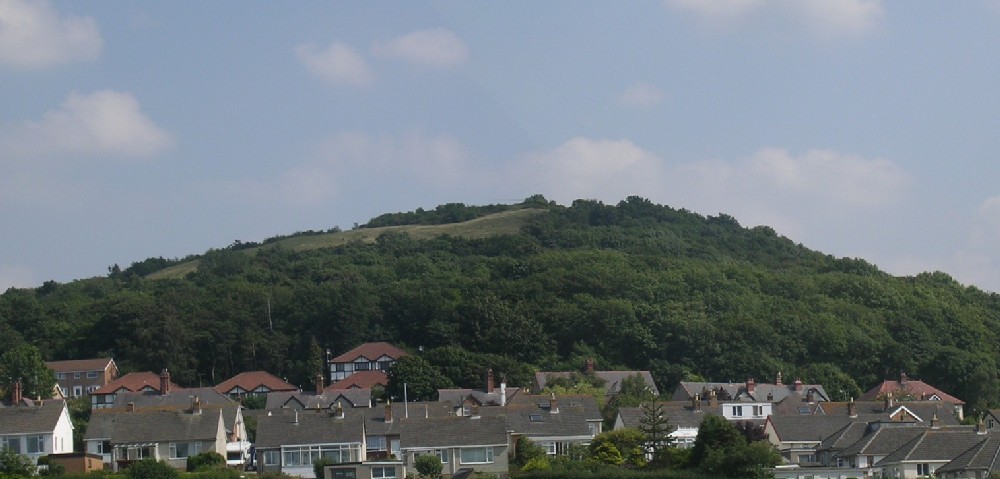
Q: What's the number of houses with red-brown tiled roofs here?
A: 6